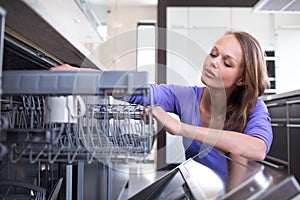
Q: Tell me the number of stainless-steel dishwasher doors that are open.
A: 1